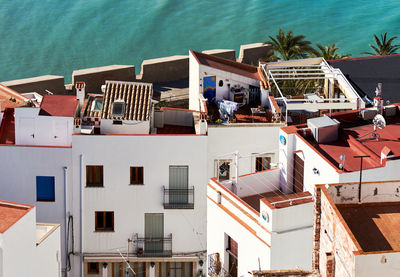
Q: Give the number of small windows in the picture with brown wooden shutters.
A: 3